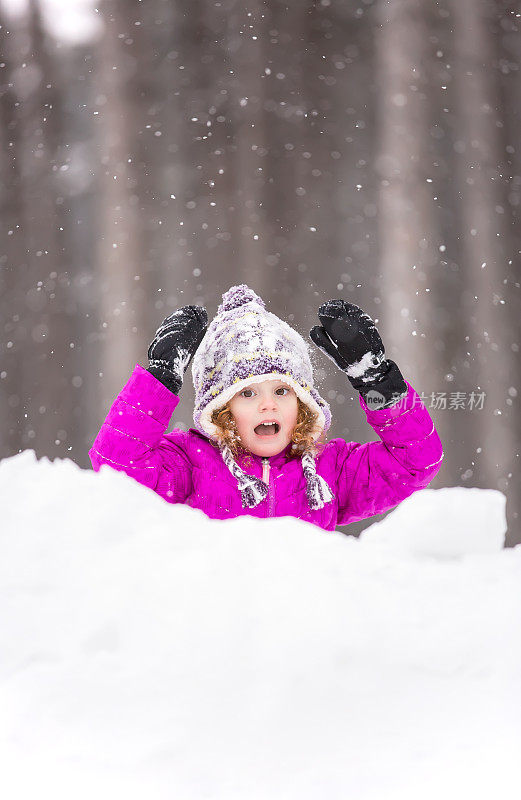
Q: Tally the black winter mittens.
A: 2